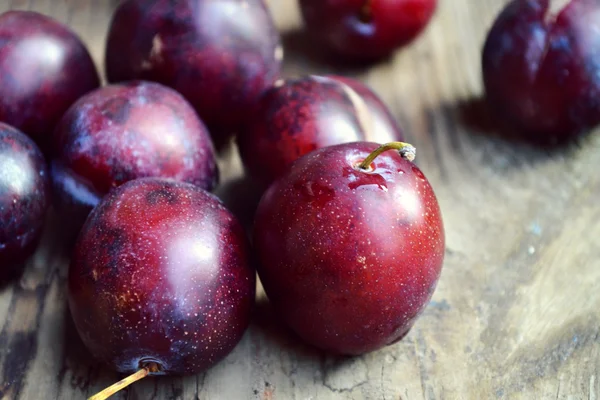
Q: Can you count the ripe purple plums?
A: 9